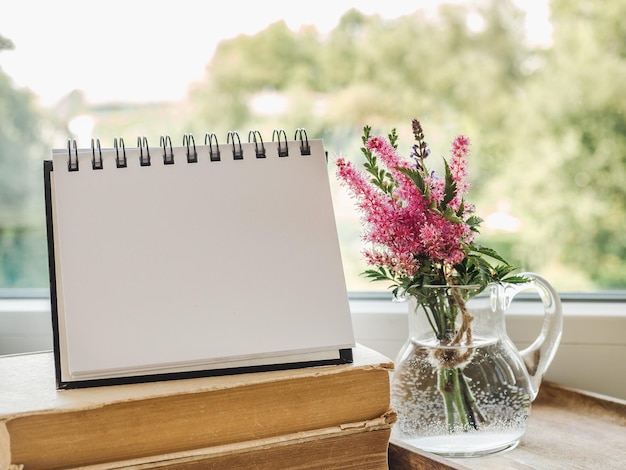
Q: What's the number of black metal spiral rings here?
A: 11